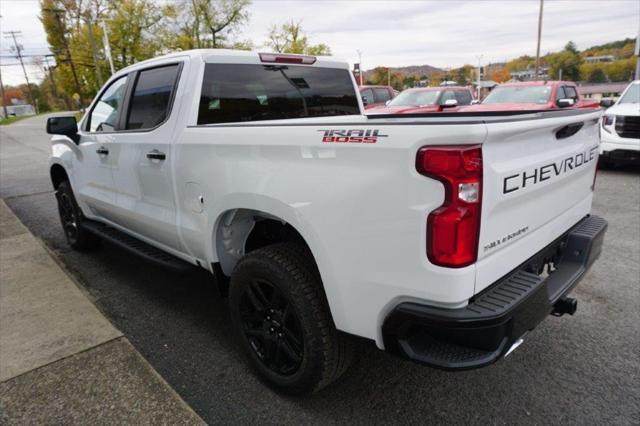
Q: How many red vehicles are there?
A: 3